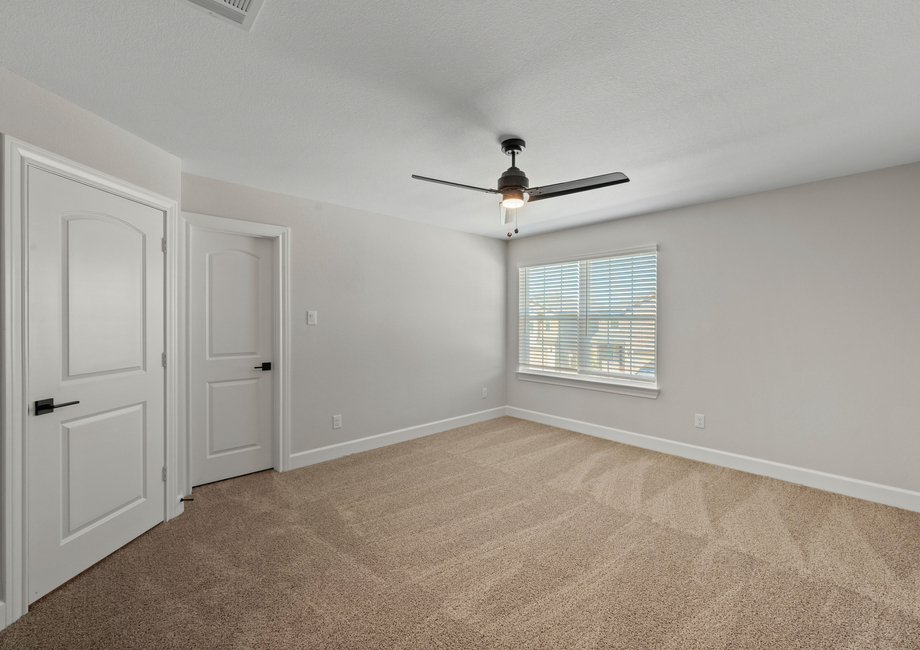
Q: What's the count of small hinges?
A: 3